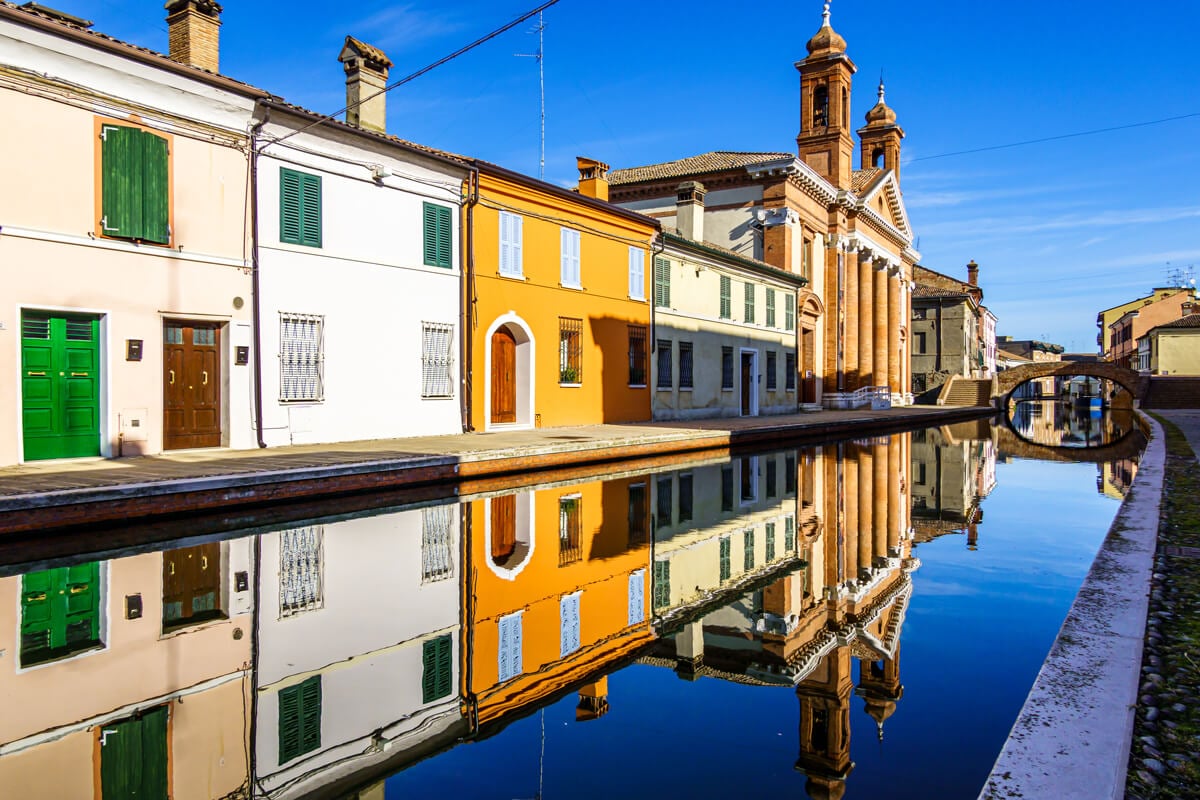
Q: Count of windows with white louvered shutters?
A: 3